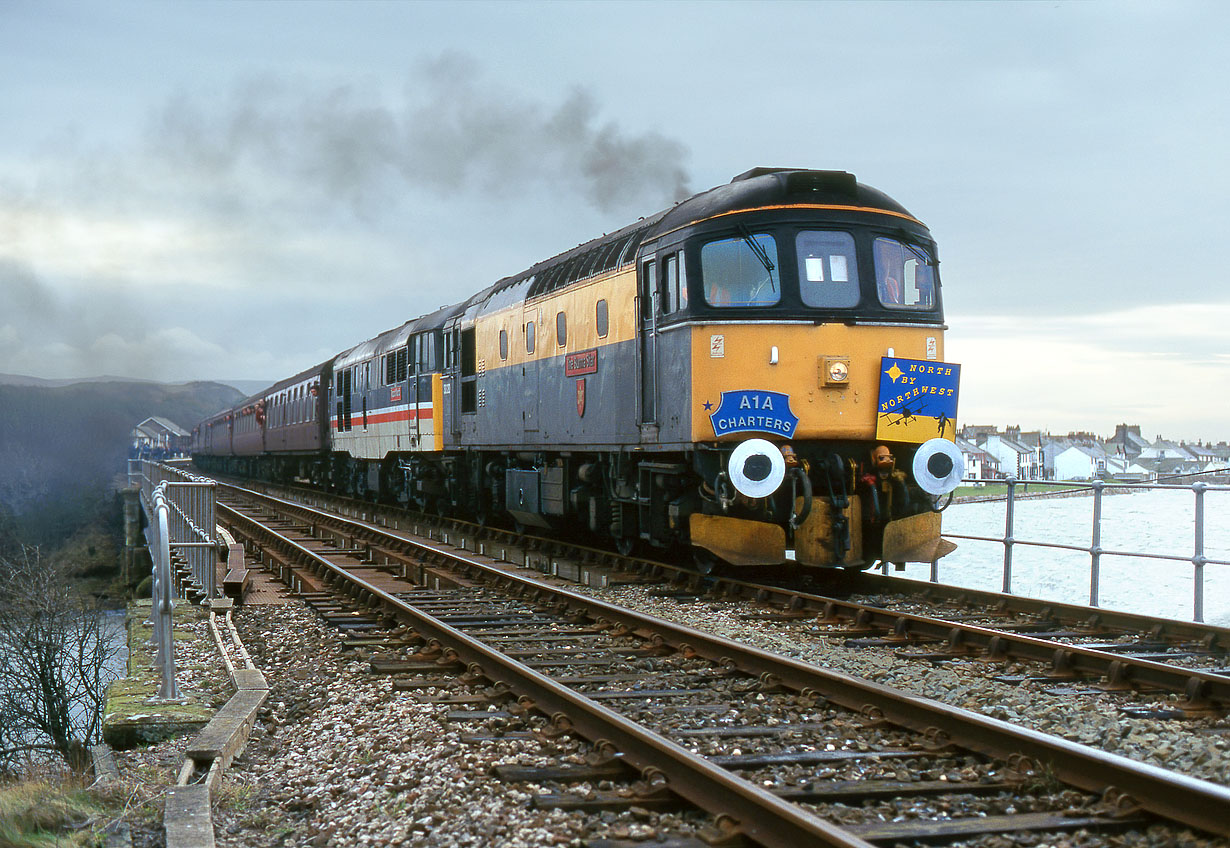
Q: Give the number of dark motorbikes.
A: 0